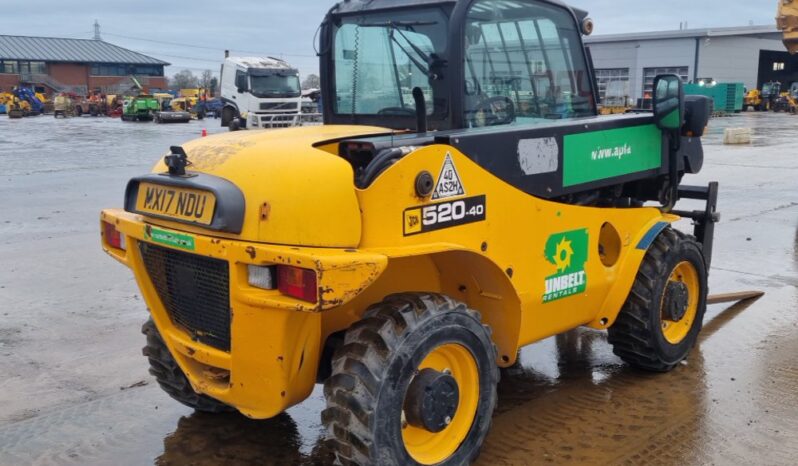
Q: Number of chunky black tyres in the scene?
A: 3